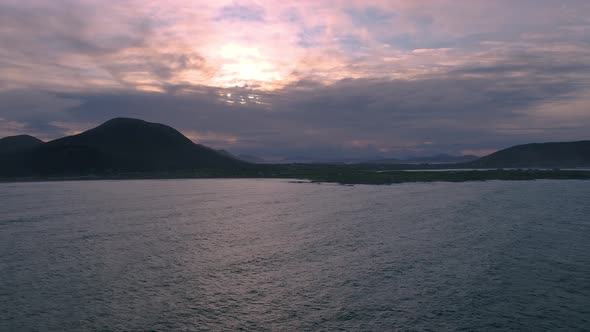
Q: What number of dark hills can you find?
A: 3